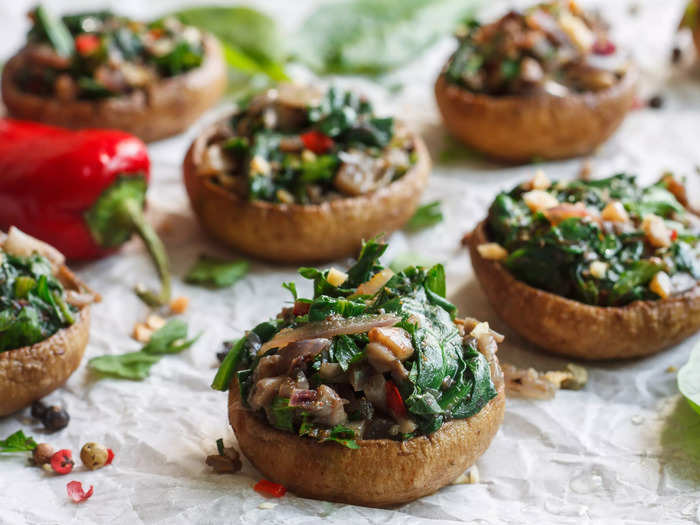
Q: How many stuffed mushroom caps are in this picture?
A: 6